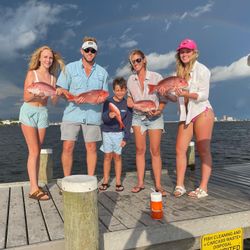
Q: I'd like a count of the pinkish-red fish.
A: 5